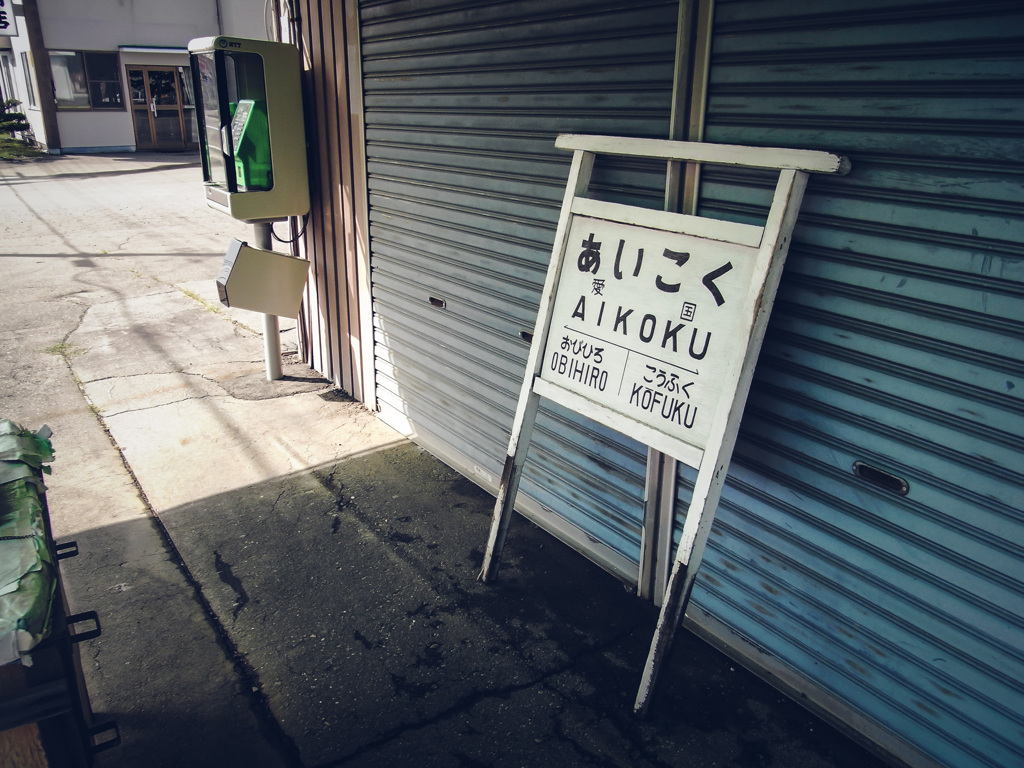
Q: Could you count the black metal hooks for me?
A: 3